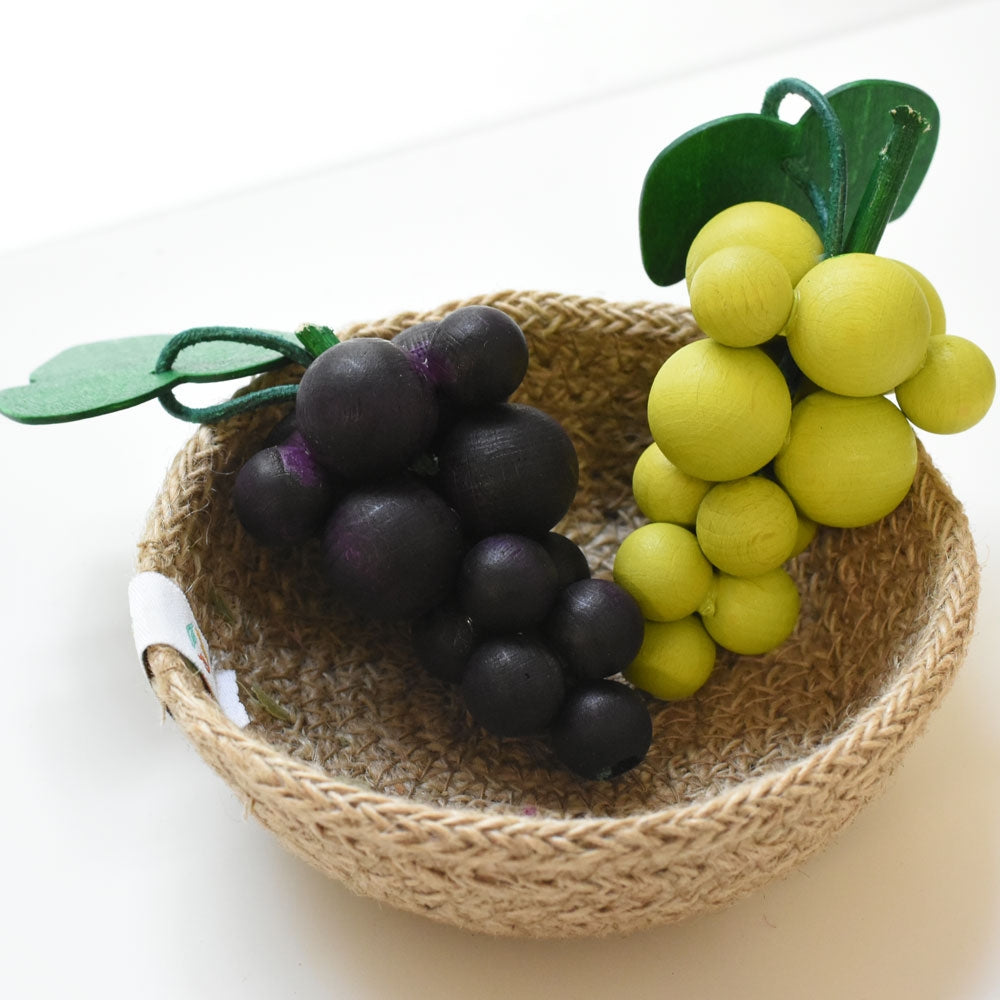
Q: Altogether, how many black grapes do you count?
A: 13